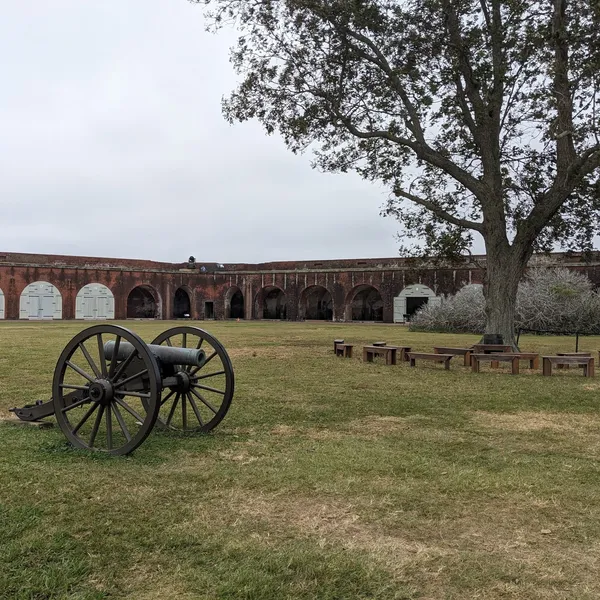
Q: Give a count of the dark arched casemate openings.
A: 6